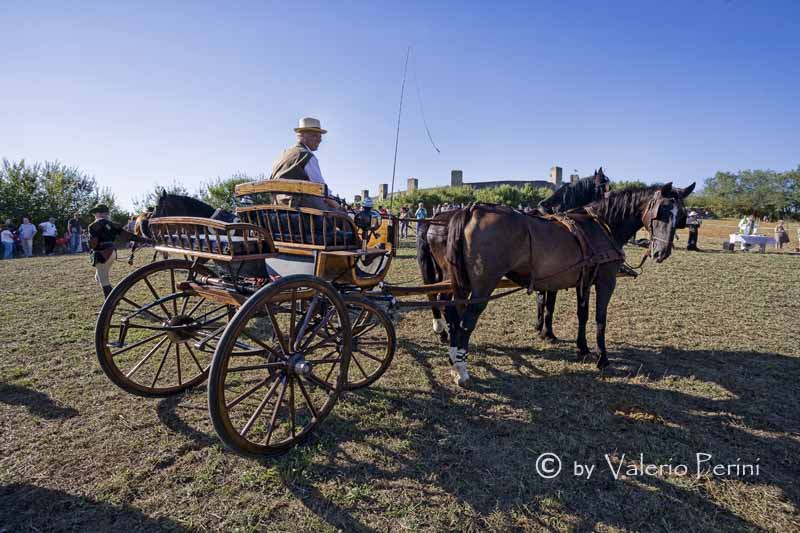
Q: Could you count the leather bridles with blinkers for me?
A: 2